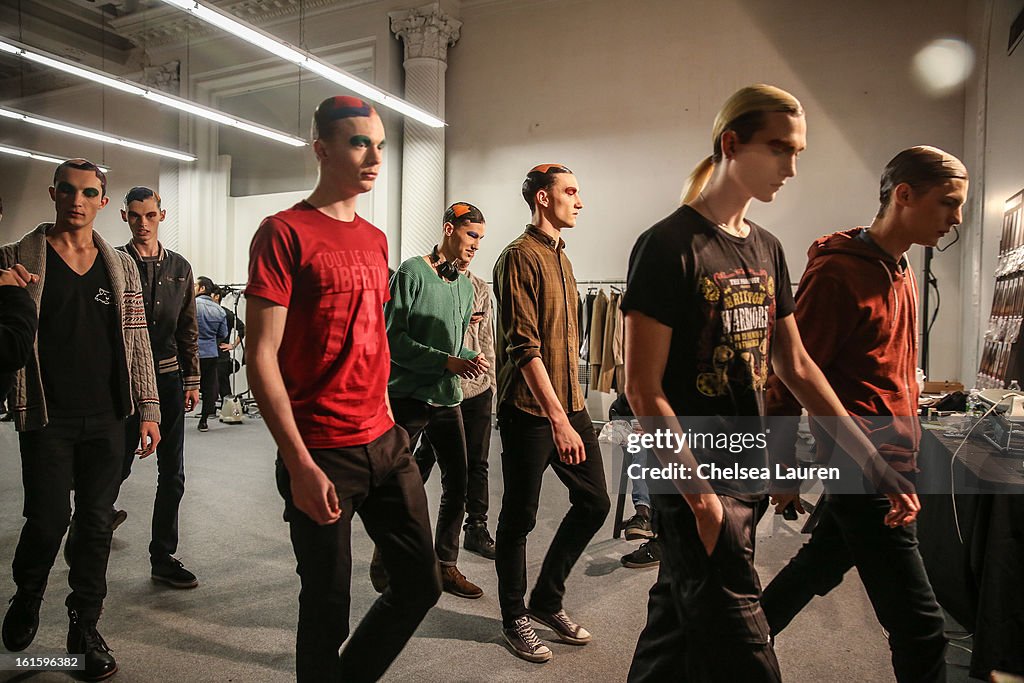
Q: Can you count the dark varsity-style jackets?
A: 1